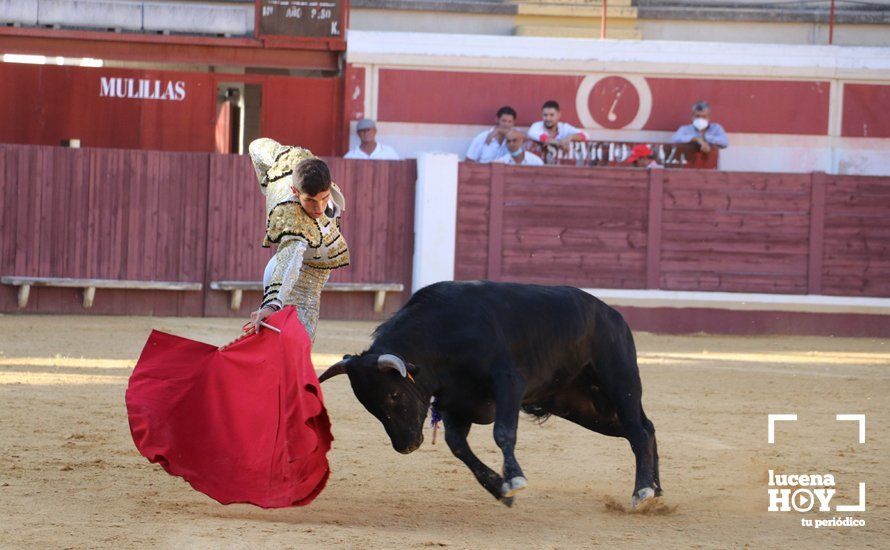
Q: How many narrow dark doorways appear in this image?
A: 1